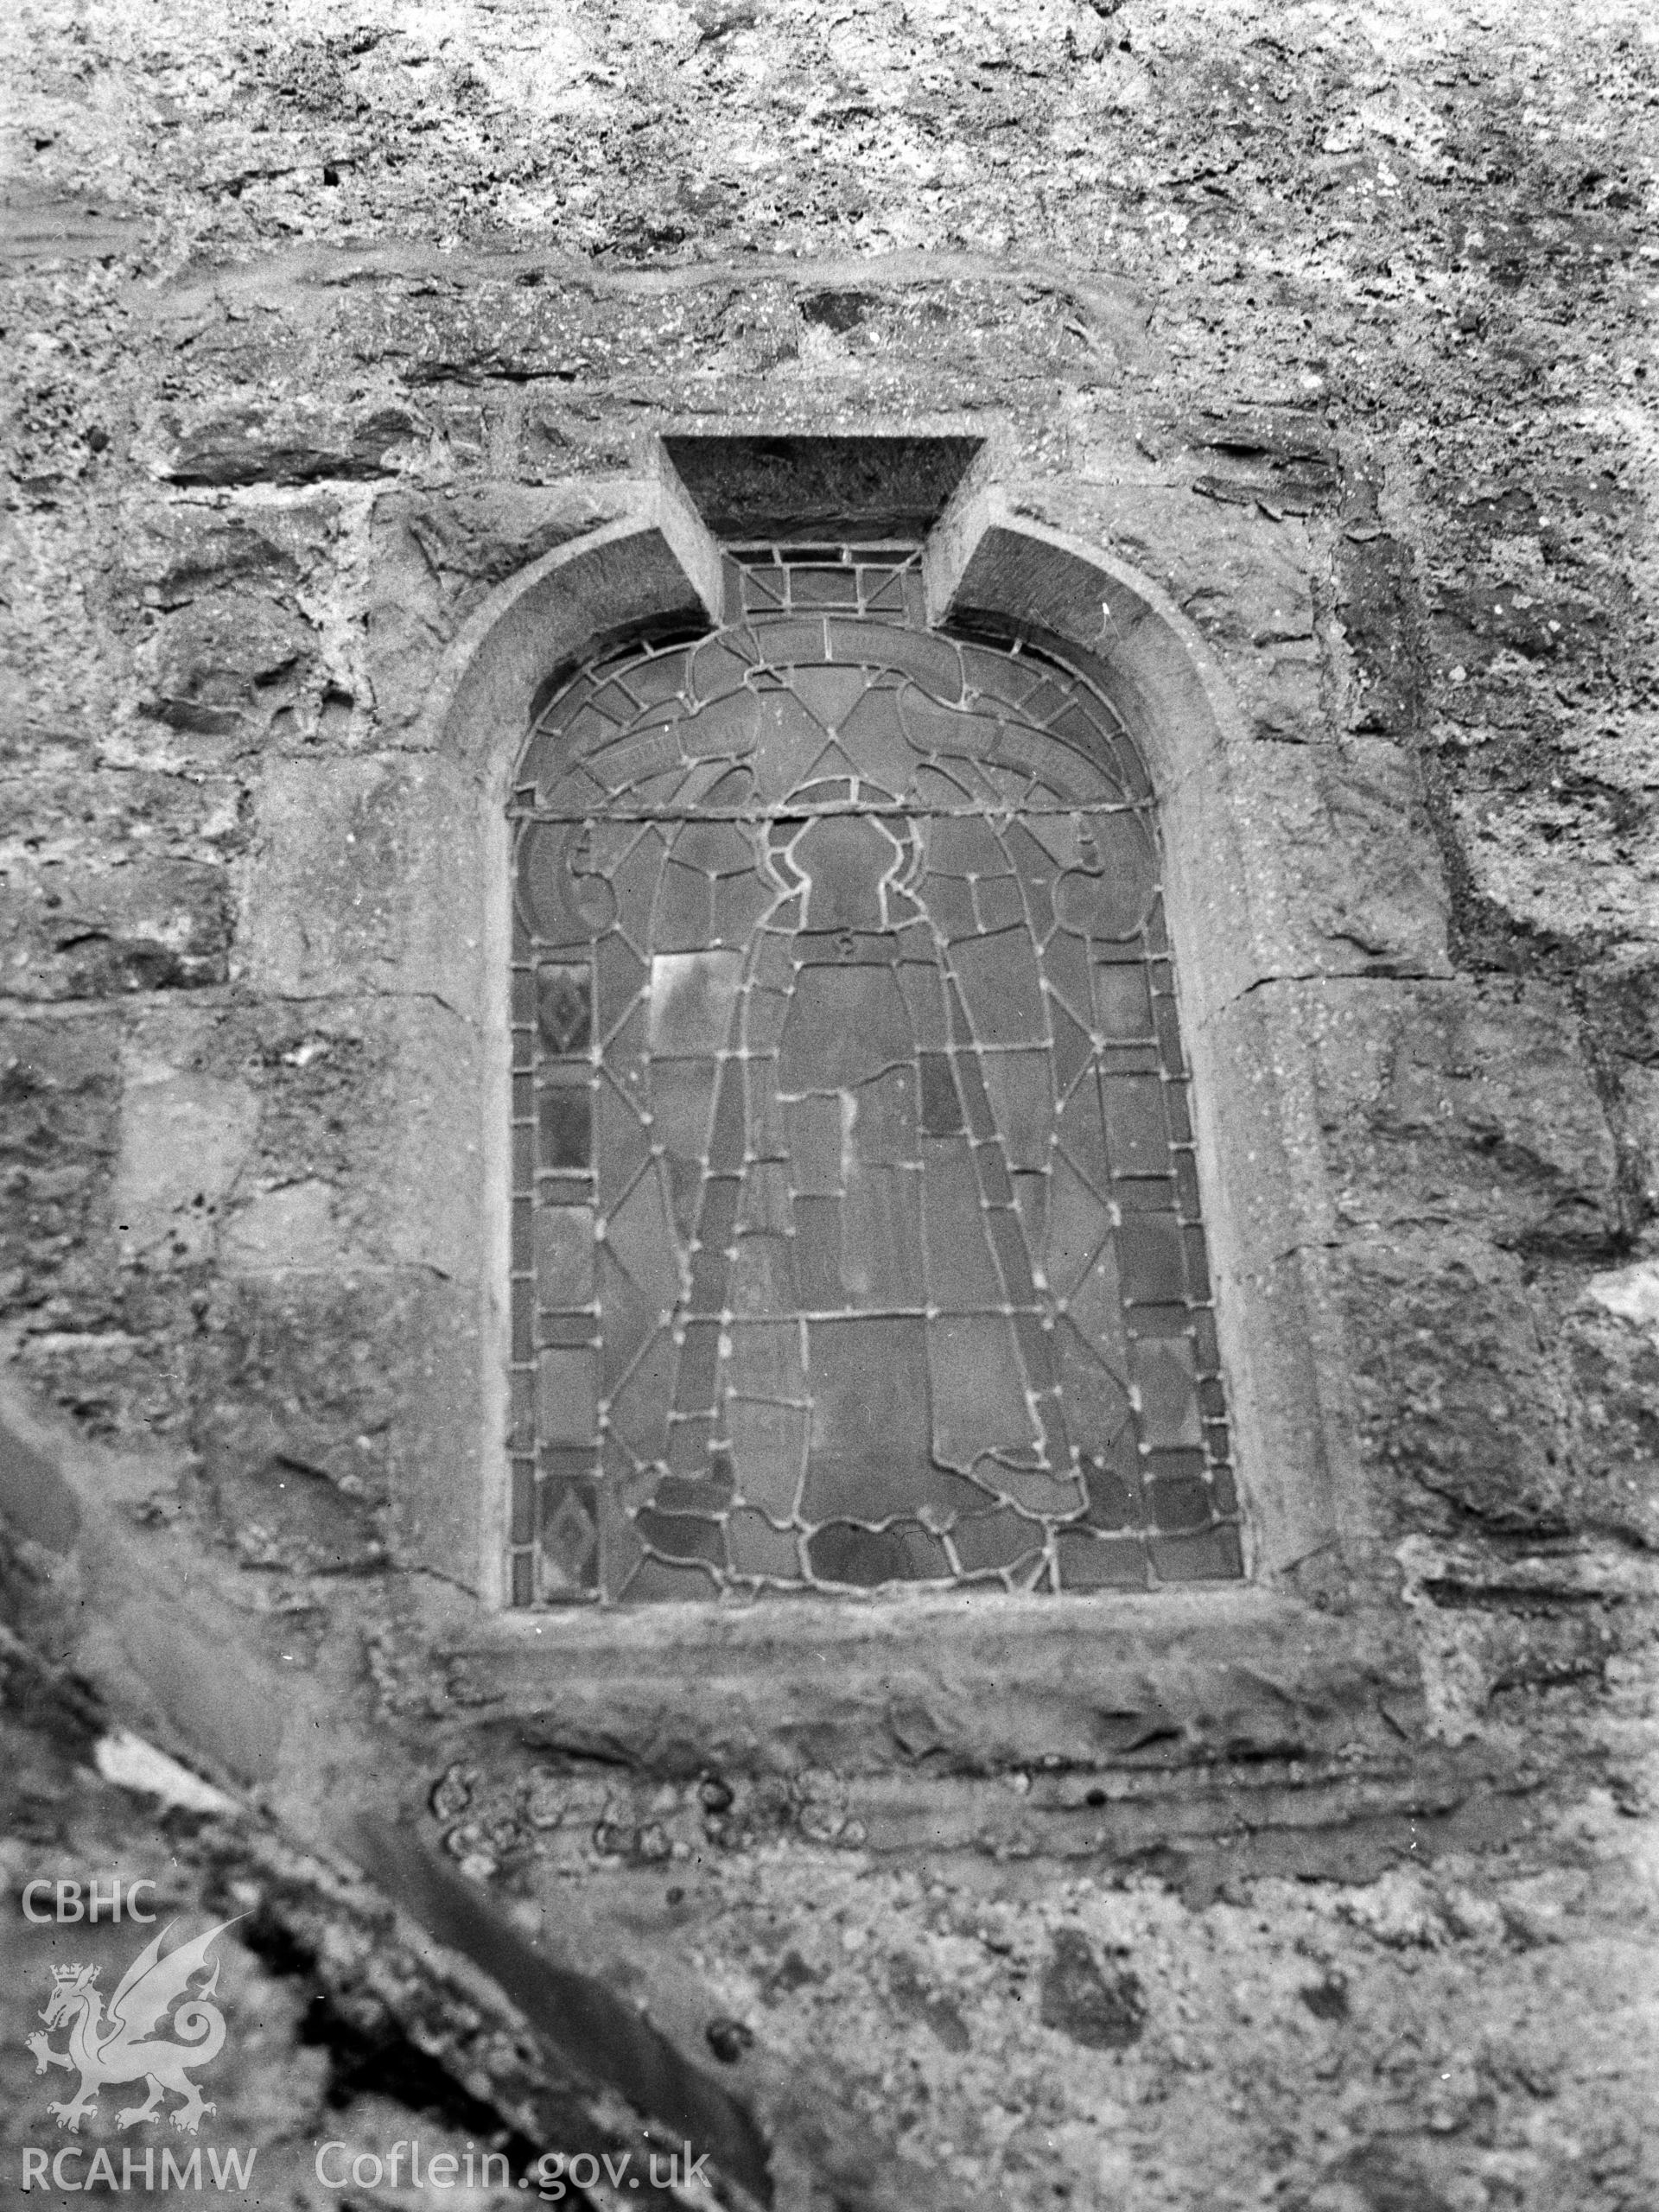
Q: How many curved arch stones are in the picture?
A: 2